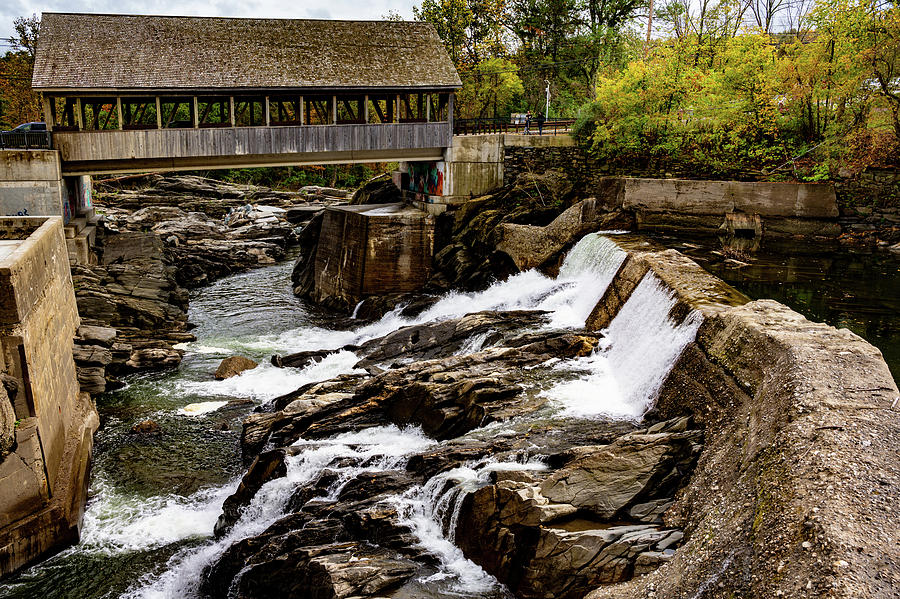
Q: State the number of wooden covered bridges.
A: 1